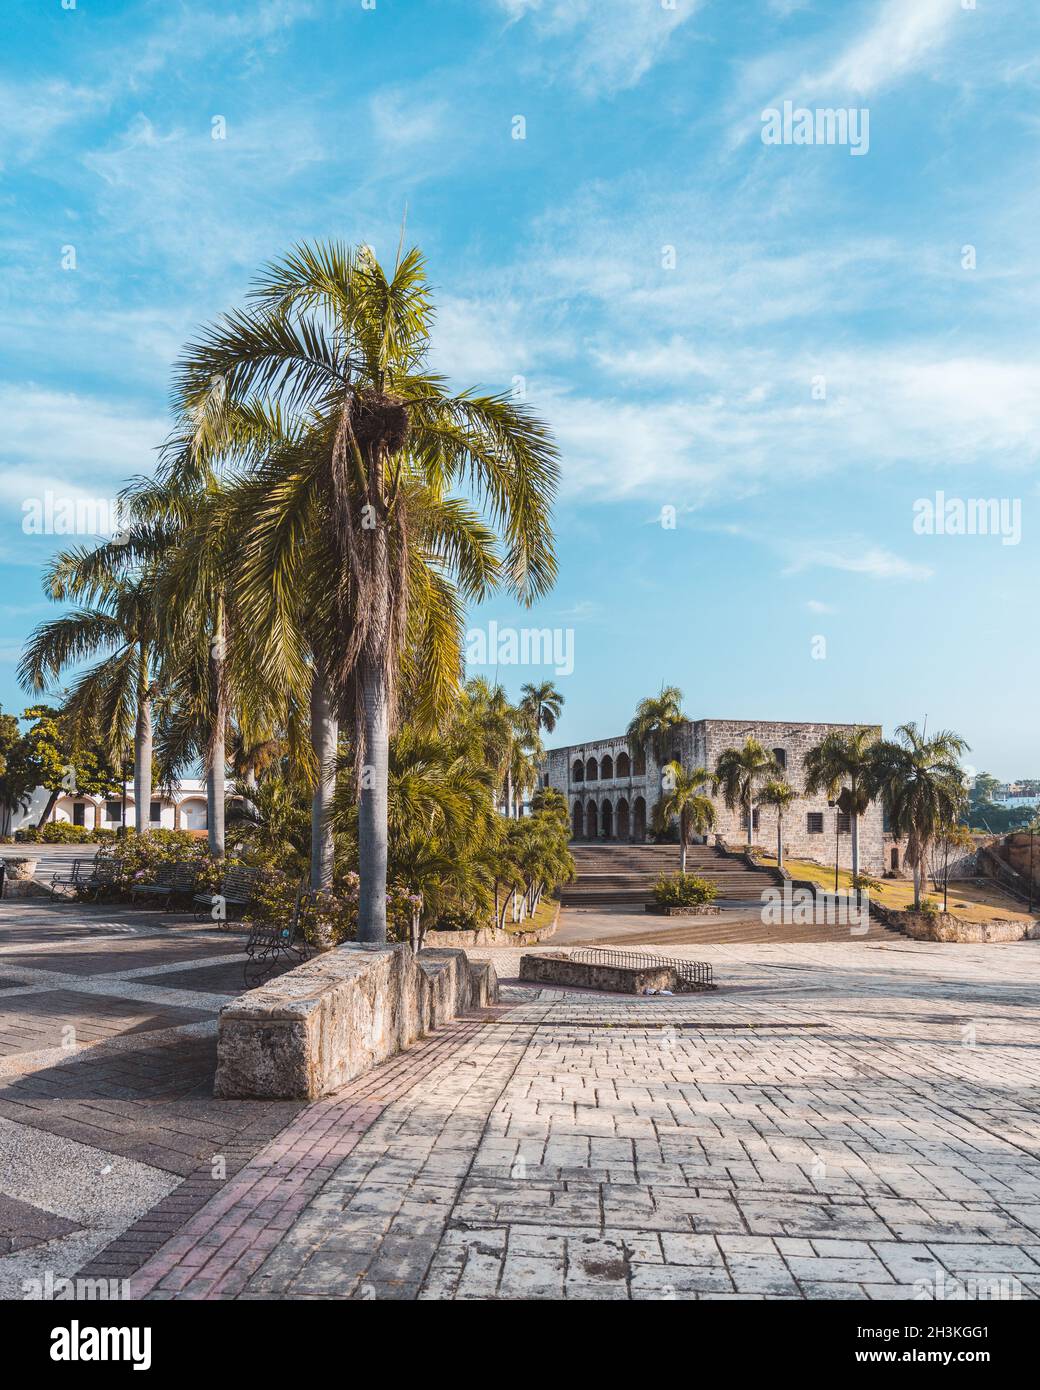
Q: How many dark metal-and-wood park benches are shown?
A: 4